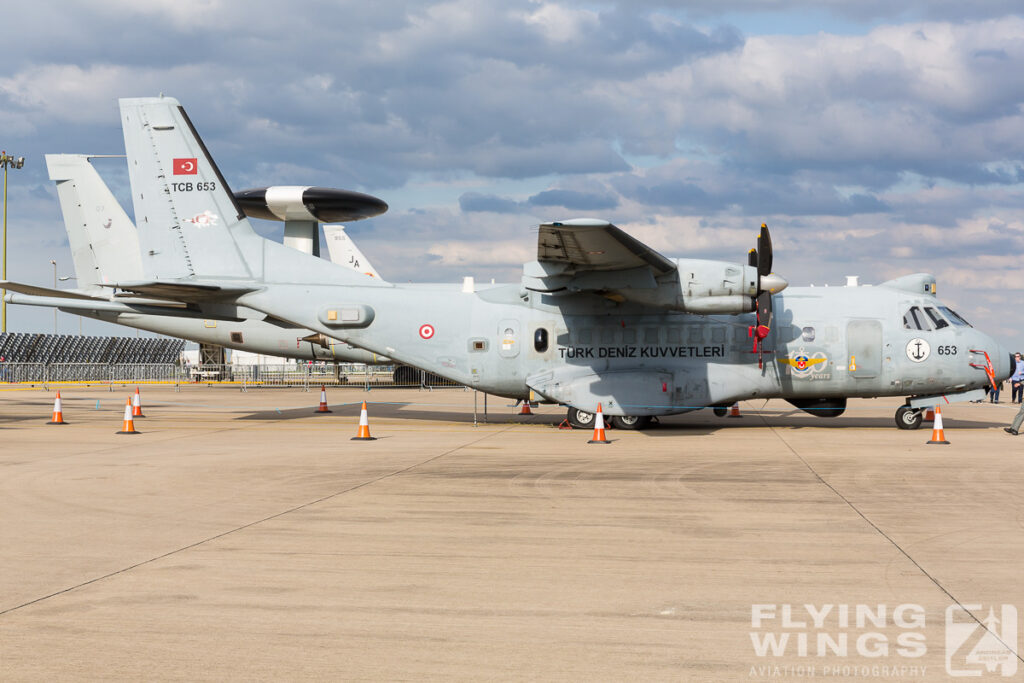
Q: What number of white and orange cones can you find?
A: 10